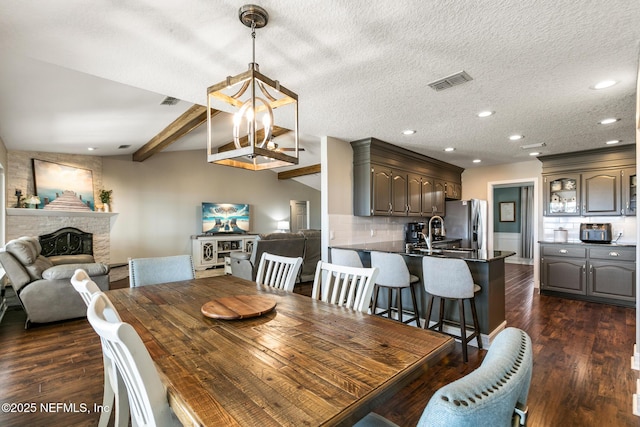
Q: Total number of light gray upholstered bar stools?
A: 3